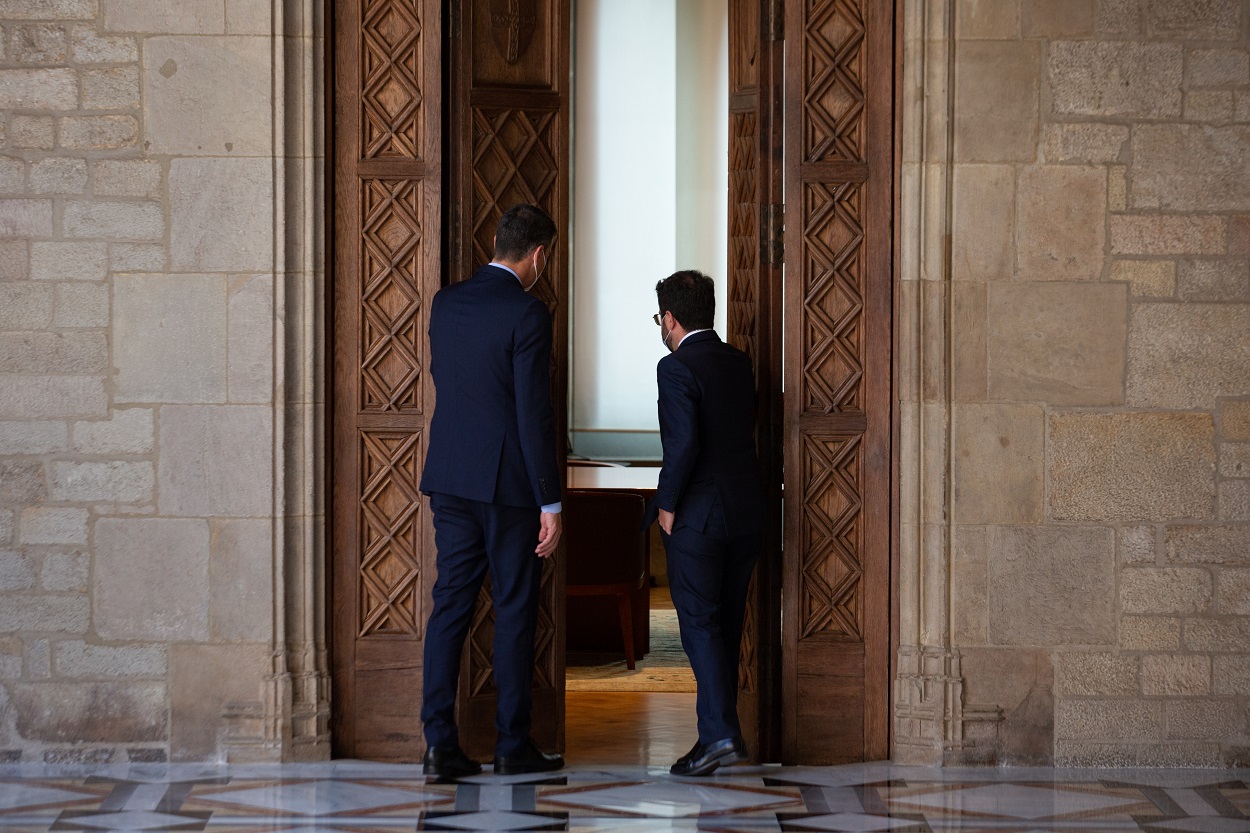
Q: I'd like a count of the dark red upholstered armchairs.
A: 1